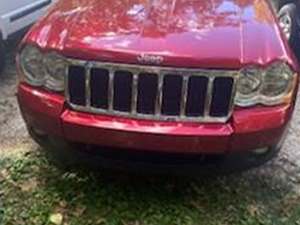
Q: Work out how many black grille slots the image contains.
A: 7